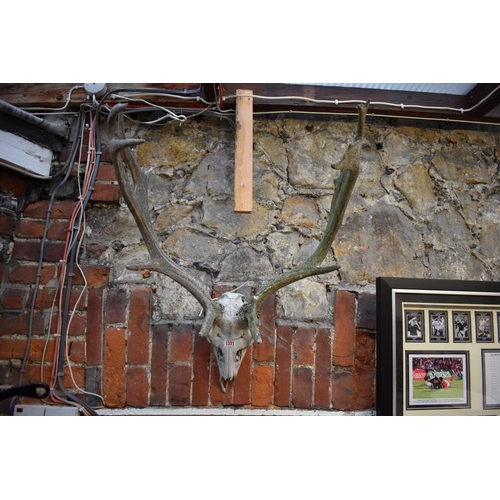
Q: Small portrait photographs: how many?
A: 4